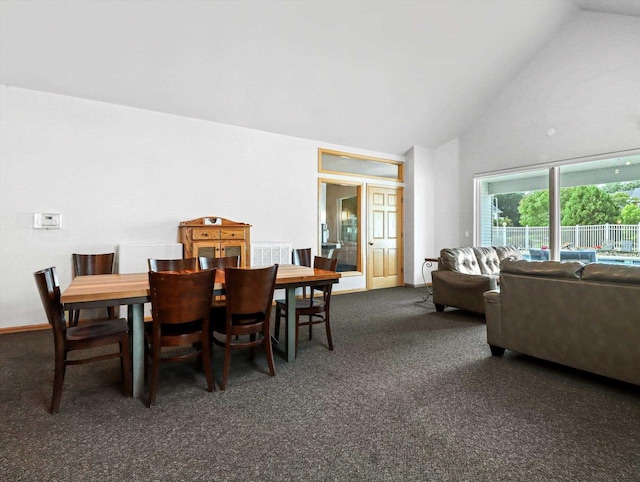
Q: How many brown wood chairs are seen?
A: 8